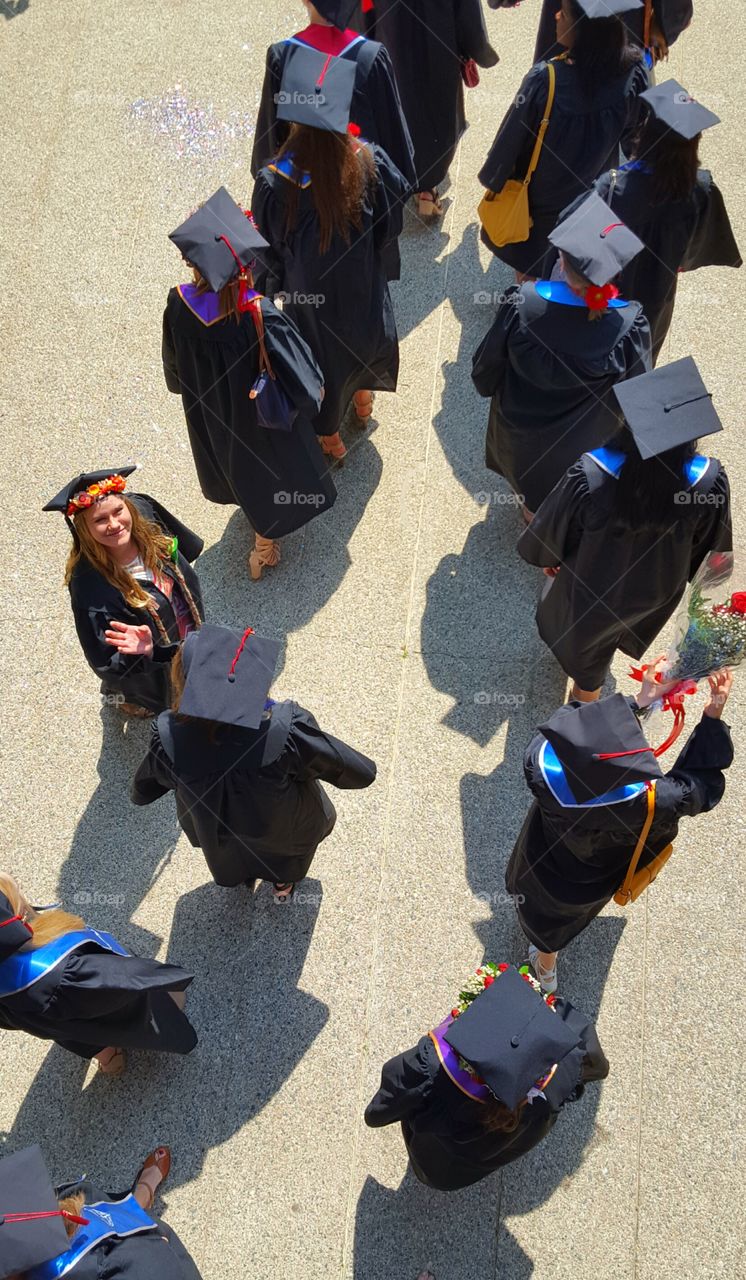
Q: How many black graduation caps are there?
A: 13